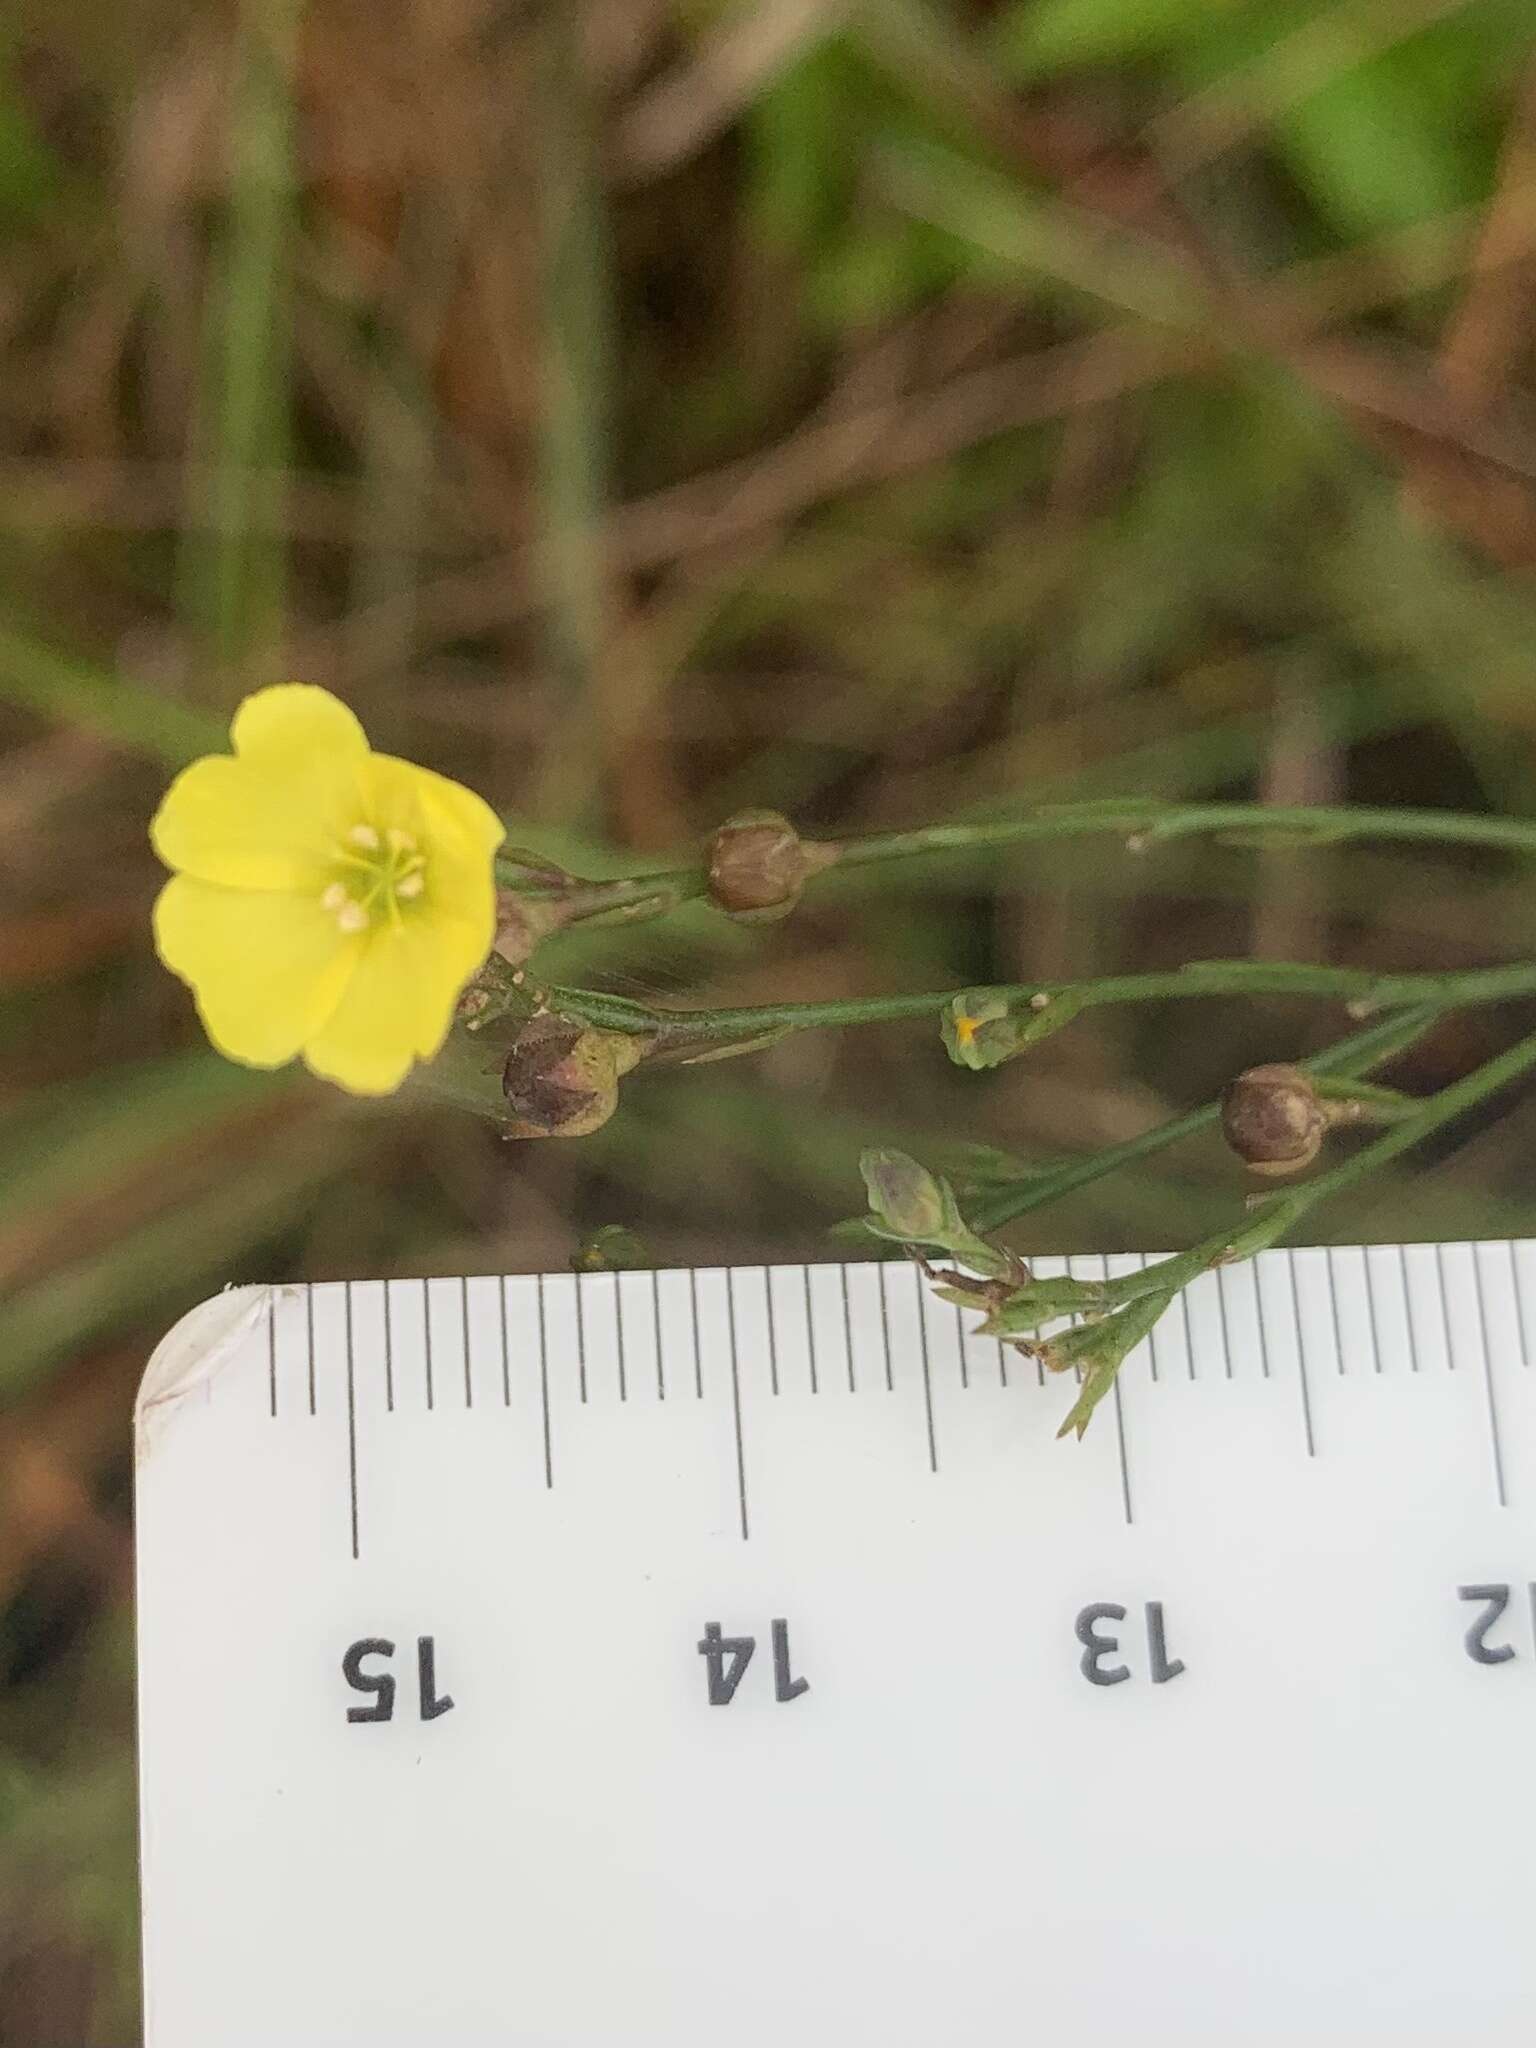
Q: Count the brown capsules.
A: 3